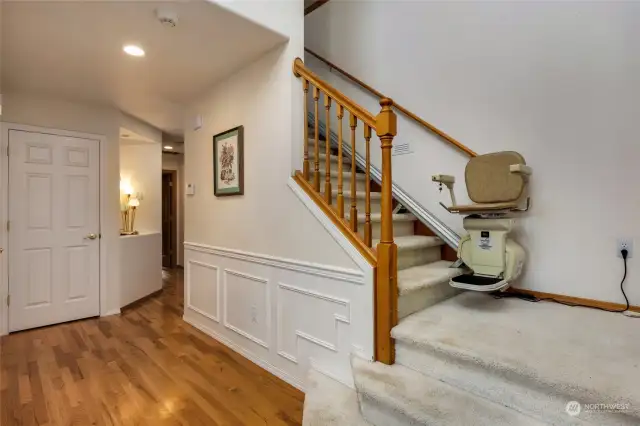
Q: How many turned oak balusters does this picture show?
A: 6